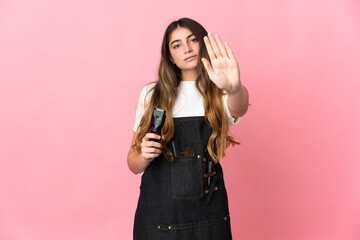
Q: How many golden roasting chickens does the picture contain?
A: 0